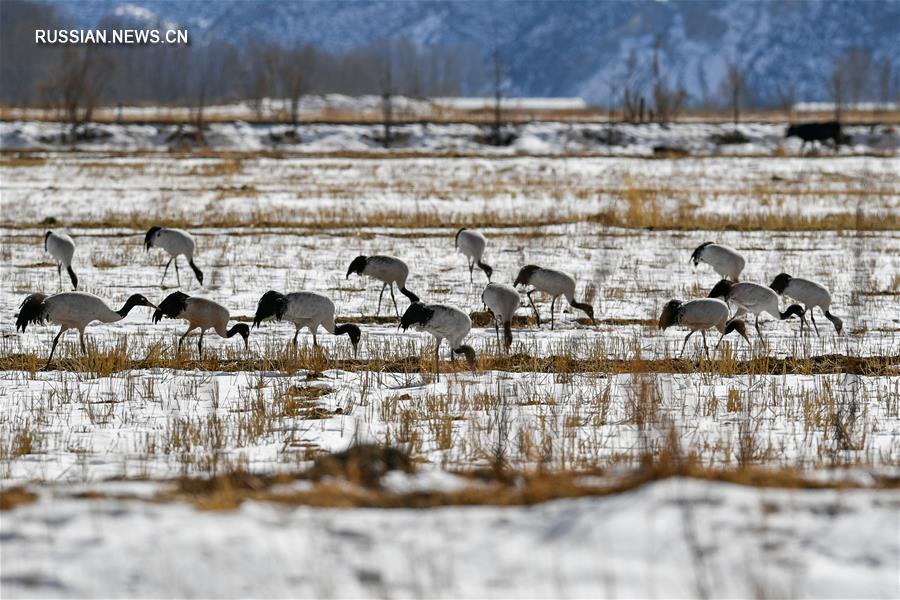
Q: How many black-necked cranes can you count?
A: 14